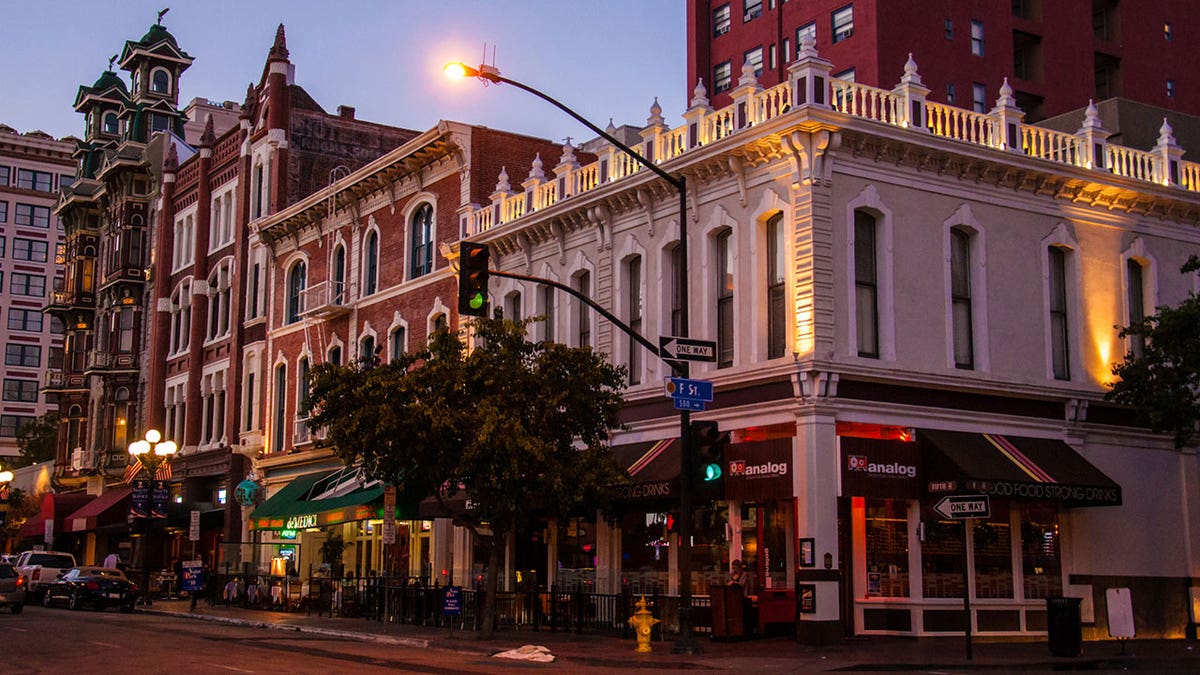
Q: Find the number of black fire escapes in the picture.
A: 0